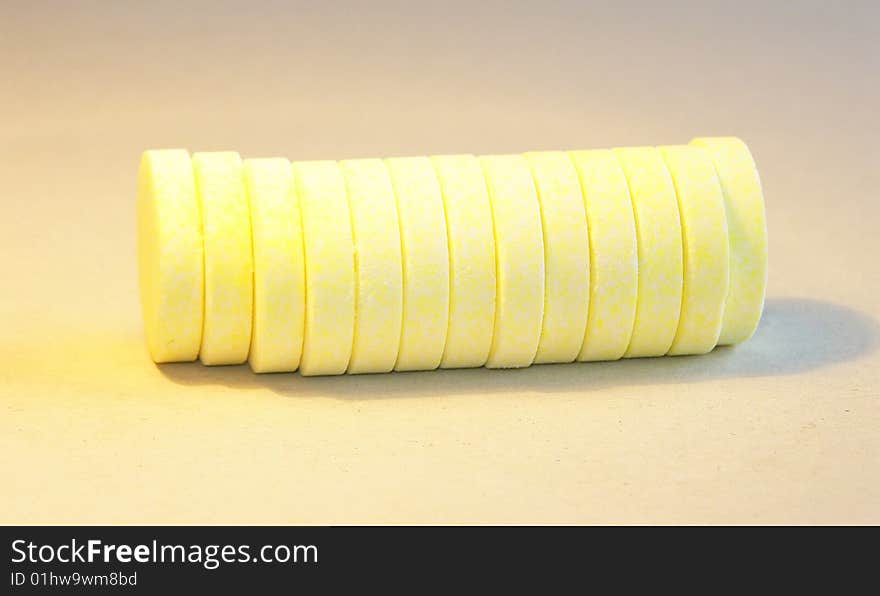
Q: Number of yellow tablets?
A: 13